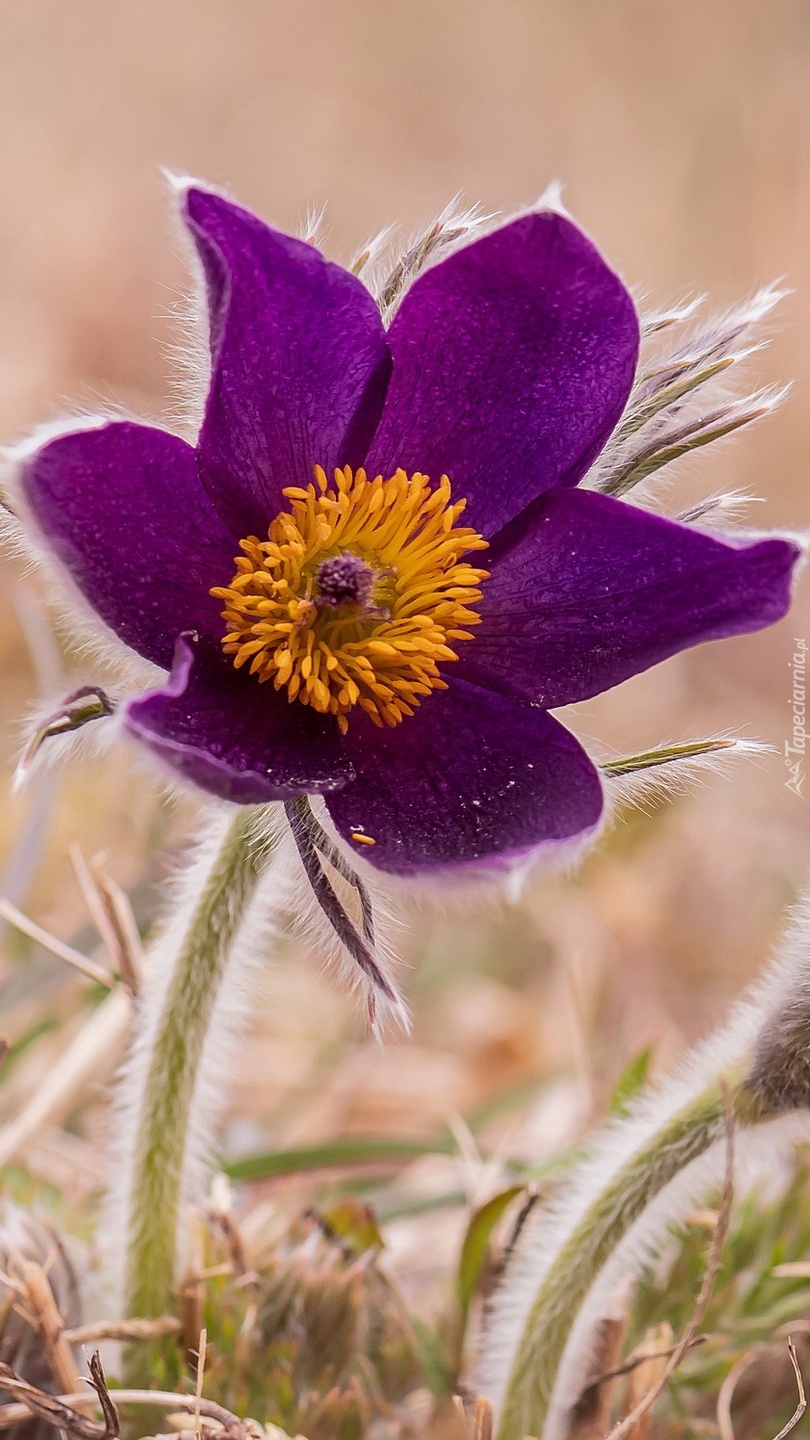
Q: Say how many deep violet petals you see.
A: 6